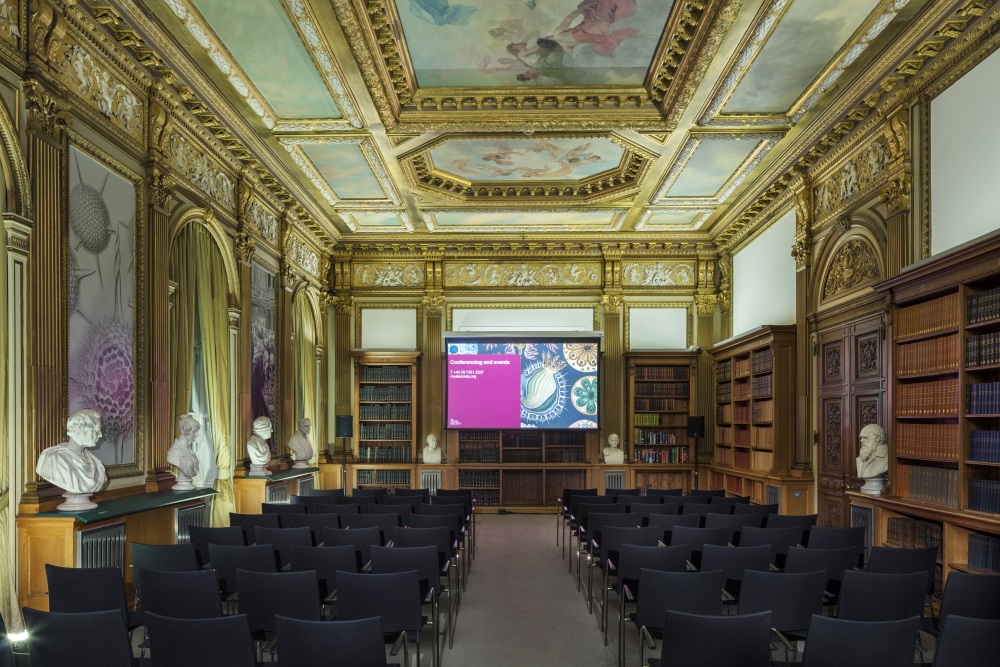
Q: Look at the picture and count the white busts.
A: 7